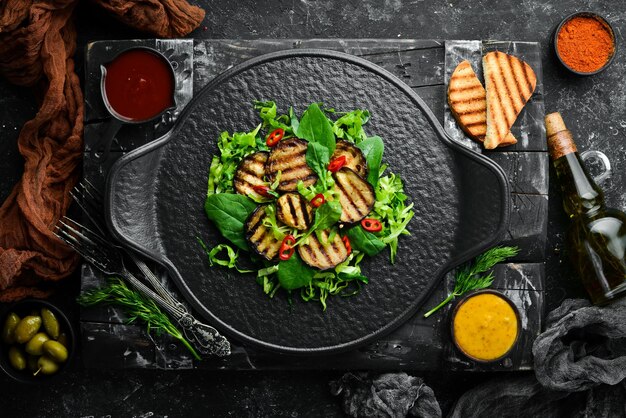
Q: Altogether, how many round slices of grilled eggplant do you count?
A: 7